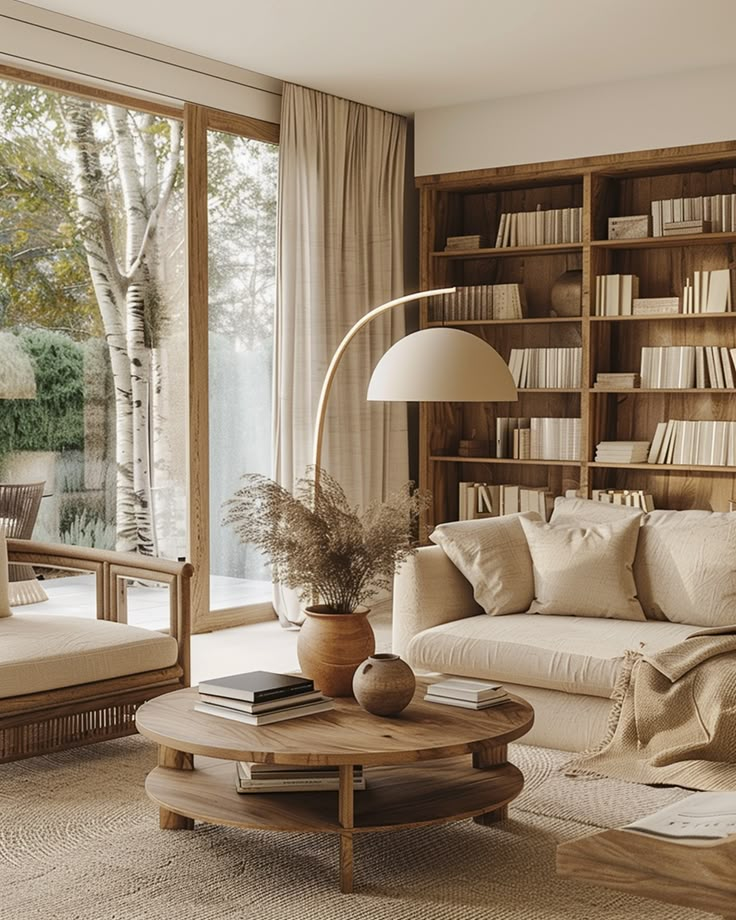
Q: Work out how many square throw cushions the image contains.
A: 2